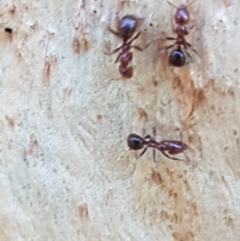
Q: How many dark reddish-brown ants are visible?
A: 3